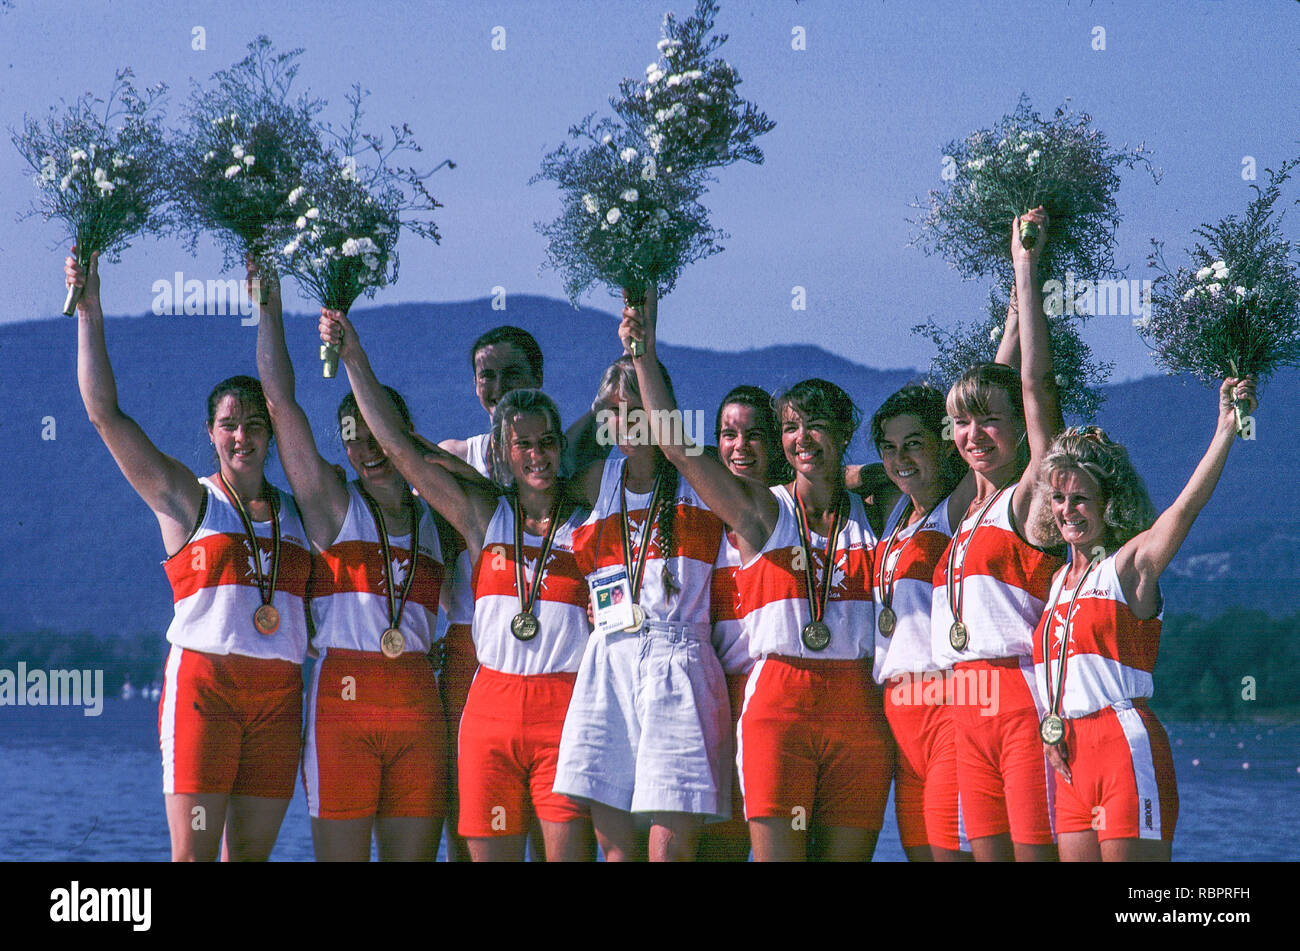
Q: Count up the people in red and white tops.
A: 10